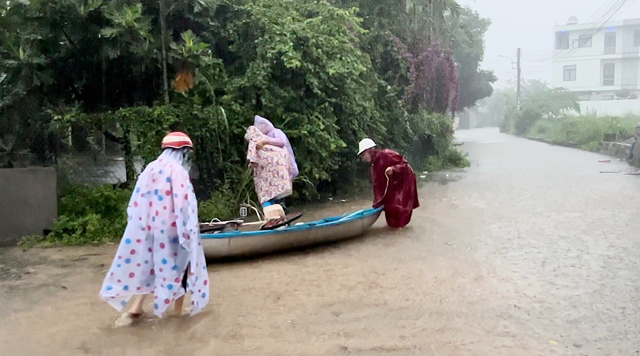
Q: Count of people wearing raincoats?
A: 4